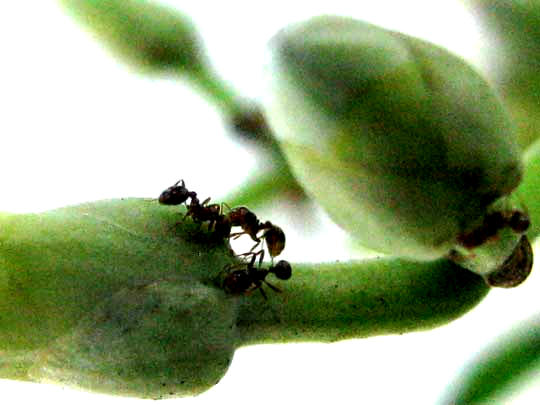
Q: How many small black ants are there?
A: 3